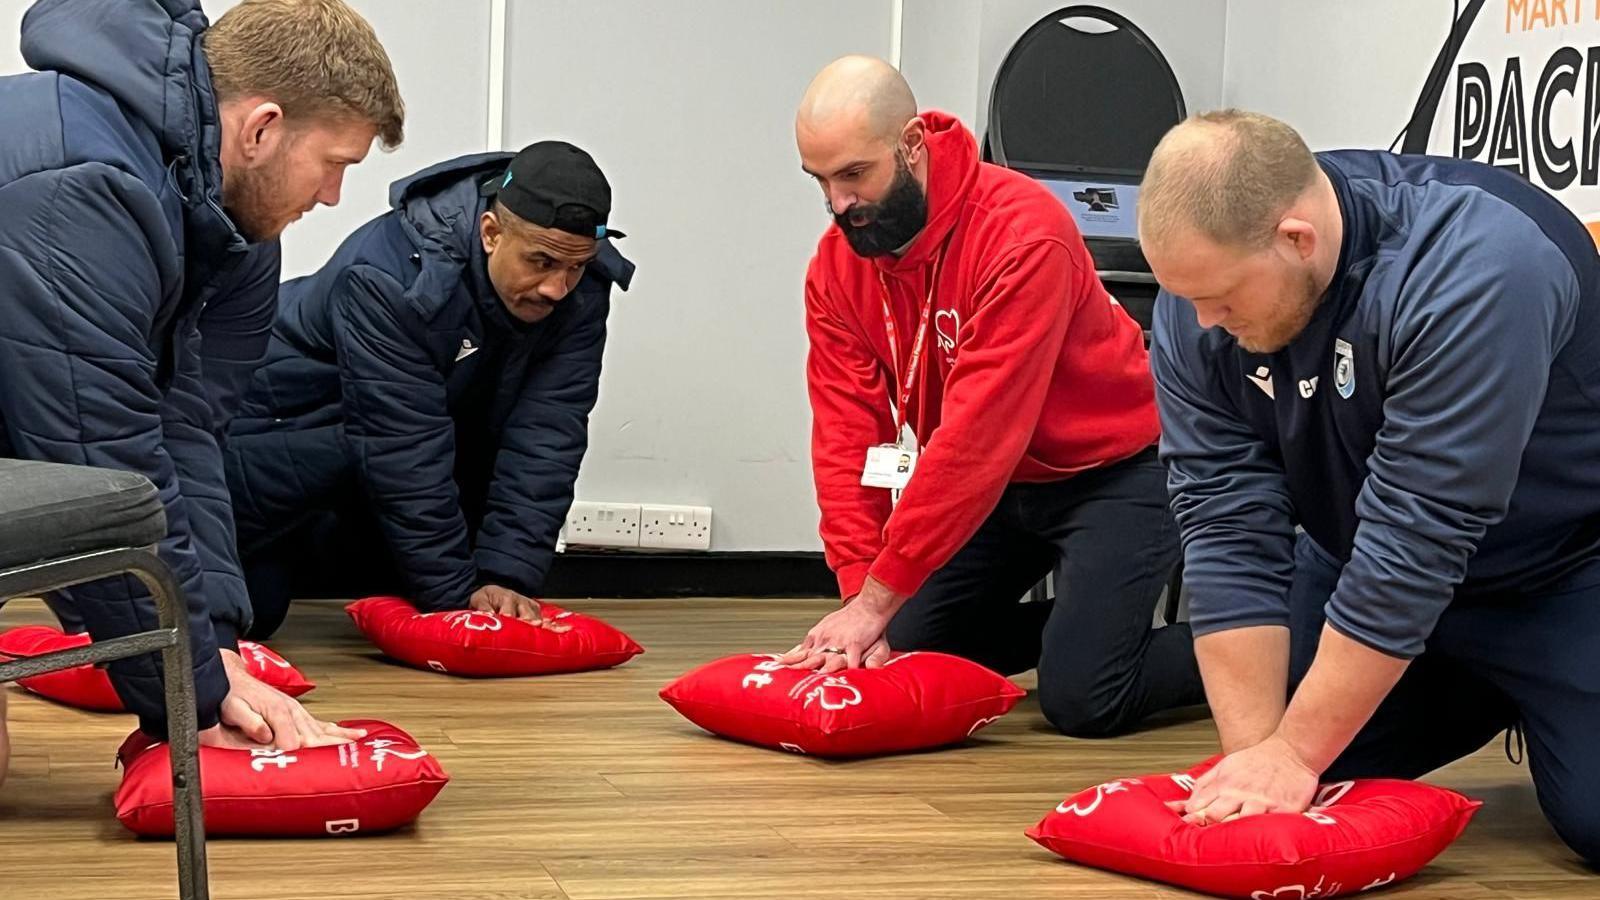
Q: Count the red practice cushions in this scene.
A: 5